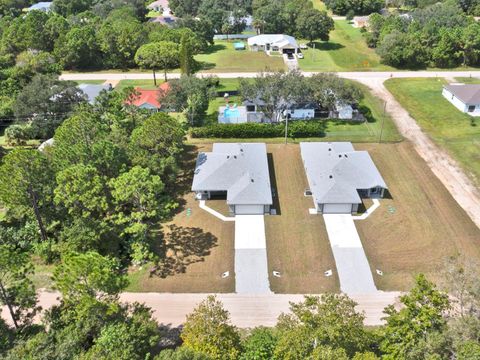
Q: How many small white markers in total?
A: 4